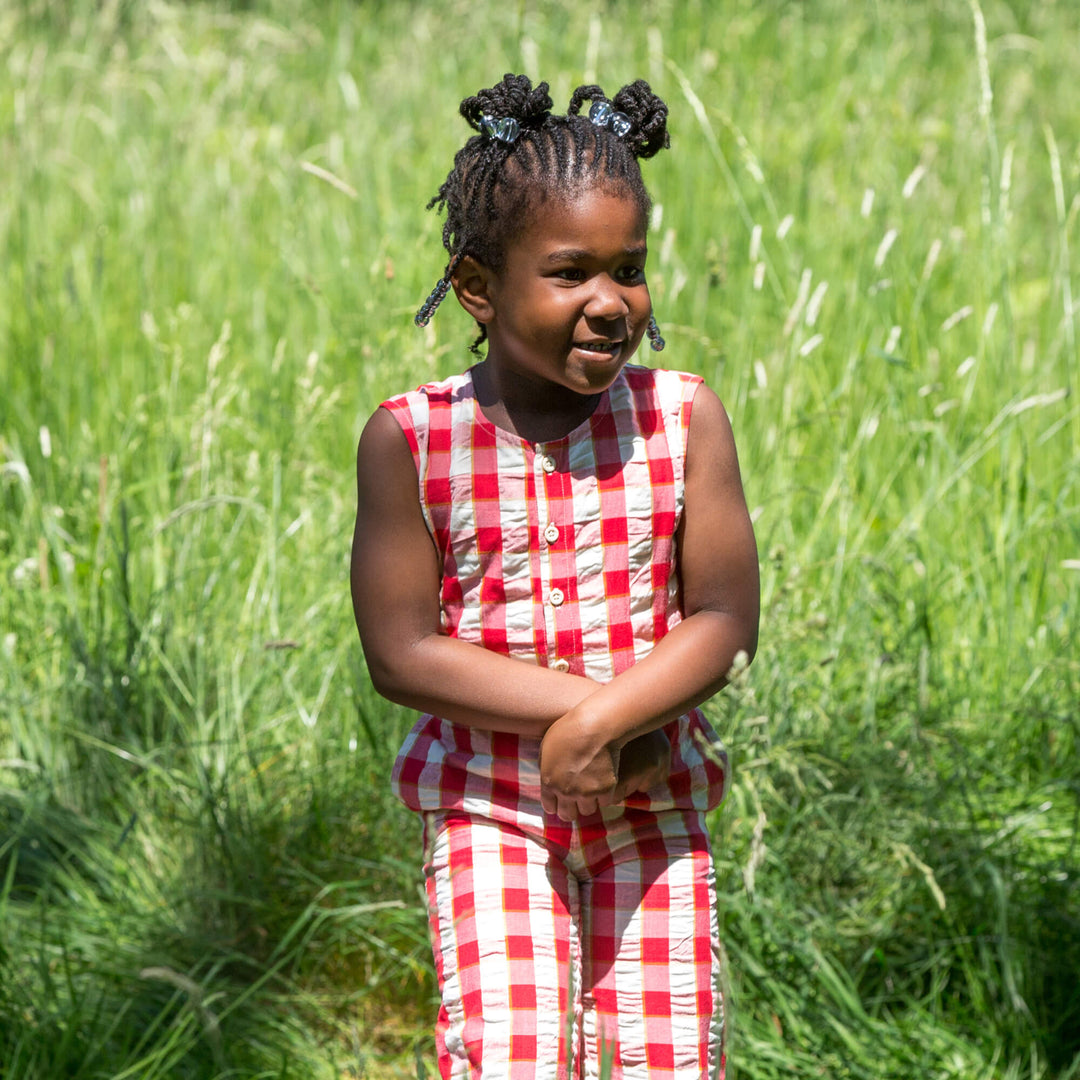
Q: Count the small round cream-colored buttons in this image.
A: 4